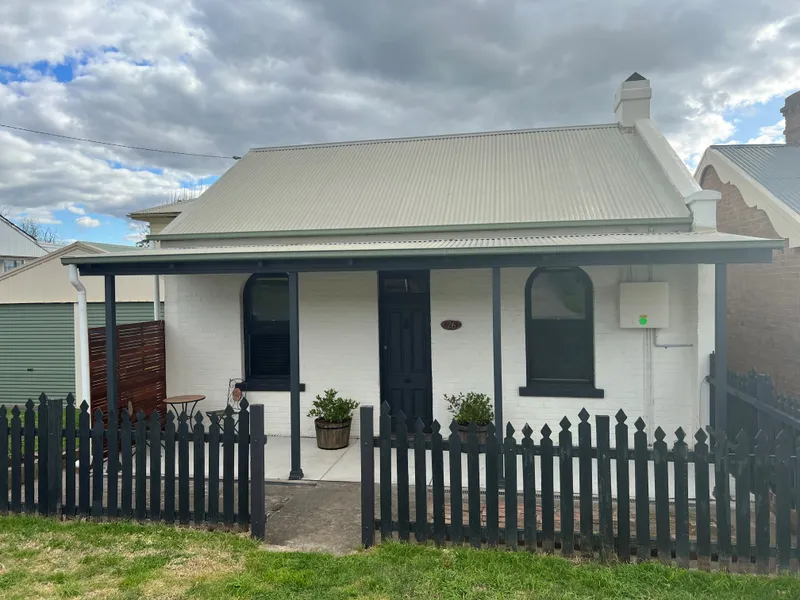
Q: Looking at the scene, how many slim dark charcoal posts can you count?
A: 4